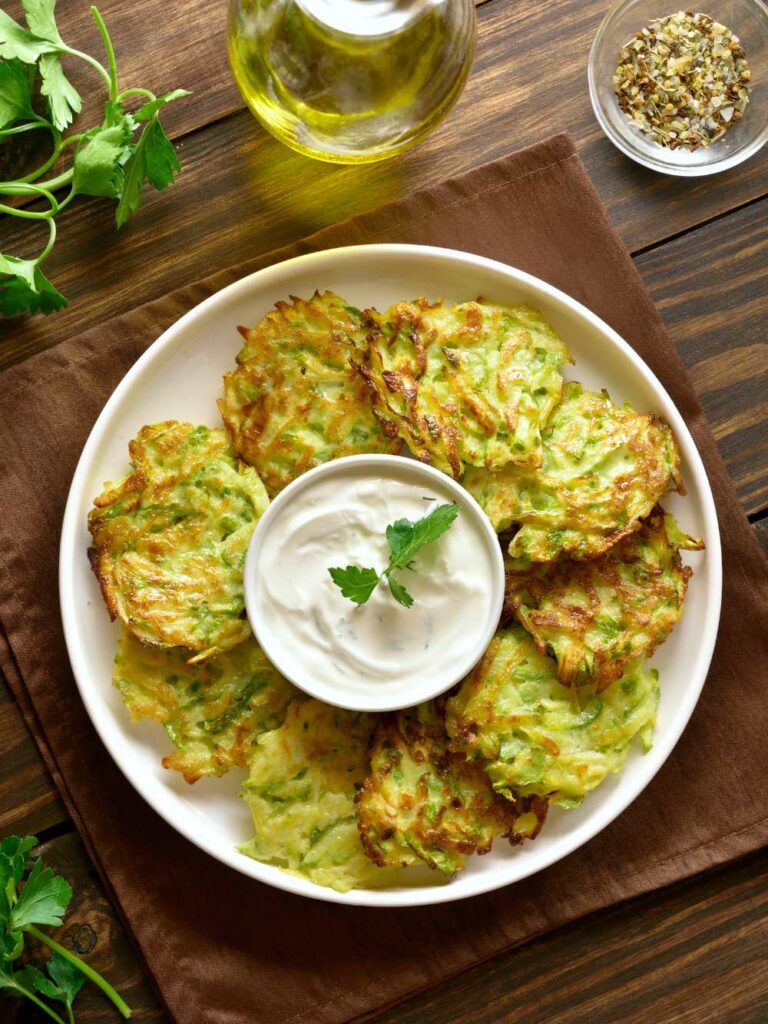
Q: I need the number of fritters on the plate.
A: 9